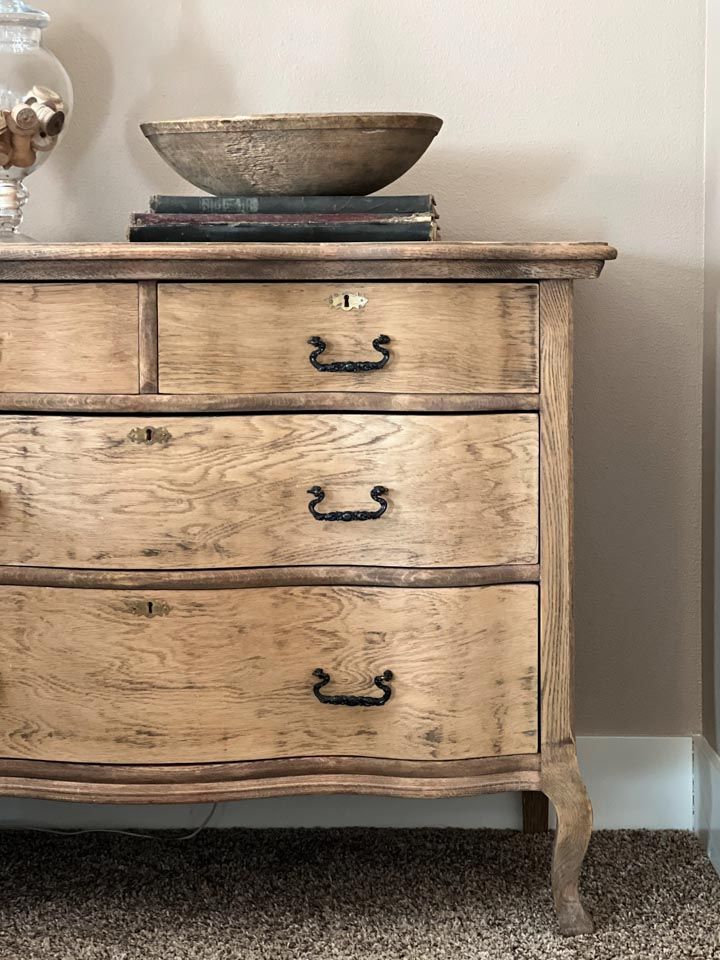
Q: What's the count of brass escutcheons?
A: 3